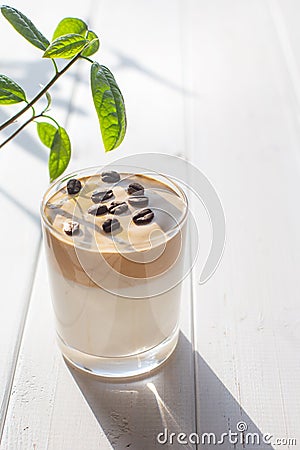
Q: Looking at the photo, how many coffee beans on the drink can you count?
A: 10